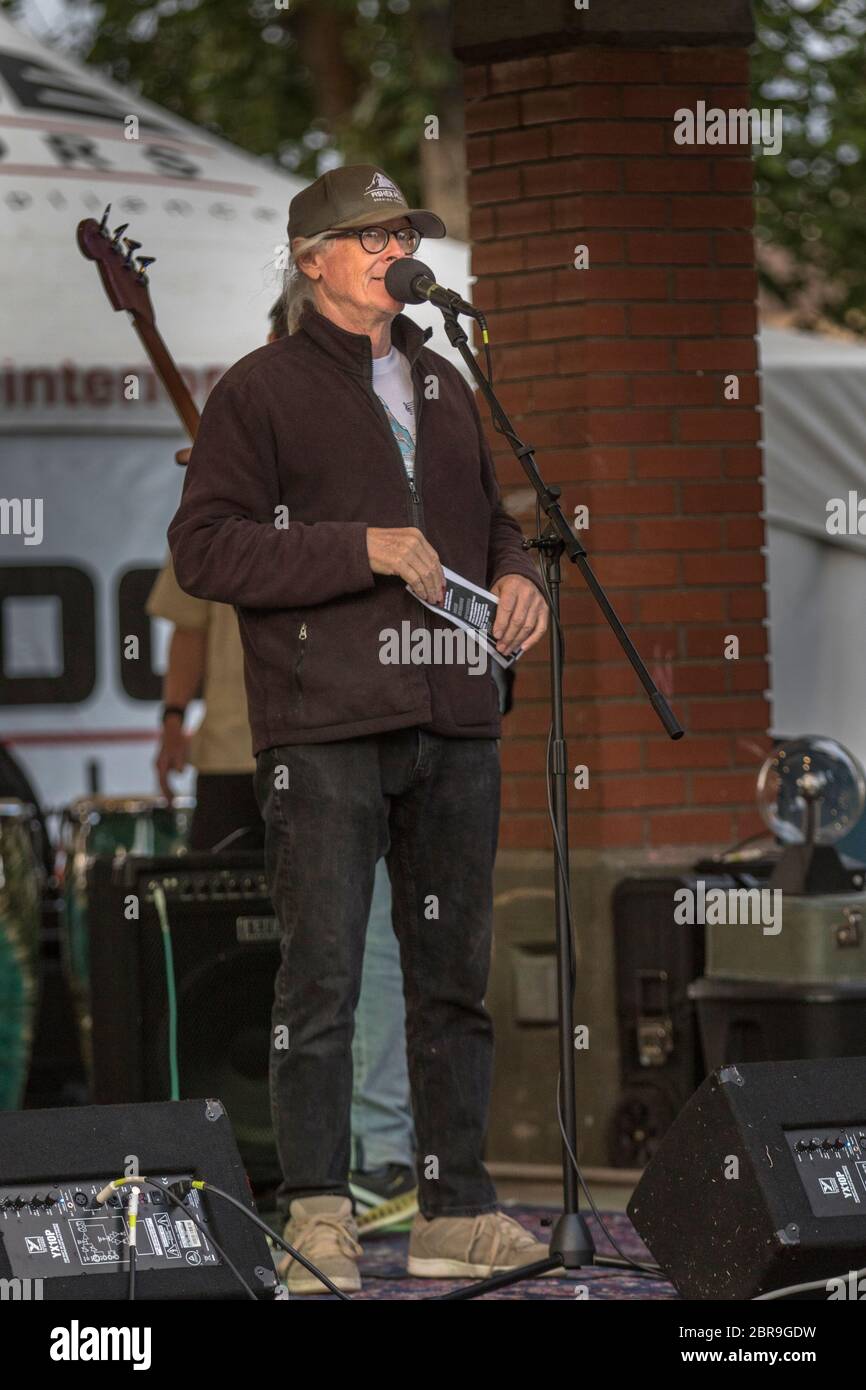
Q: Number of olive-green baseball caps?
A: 1